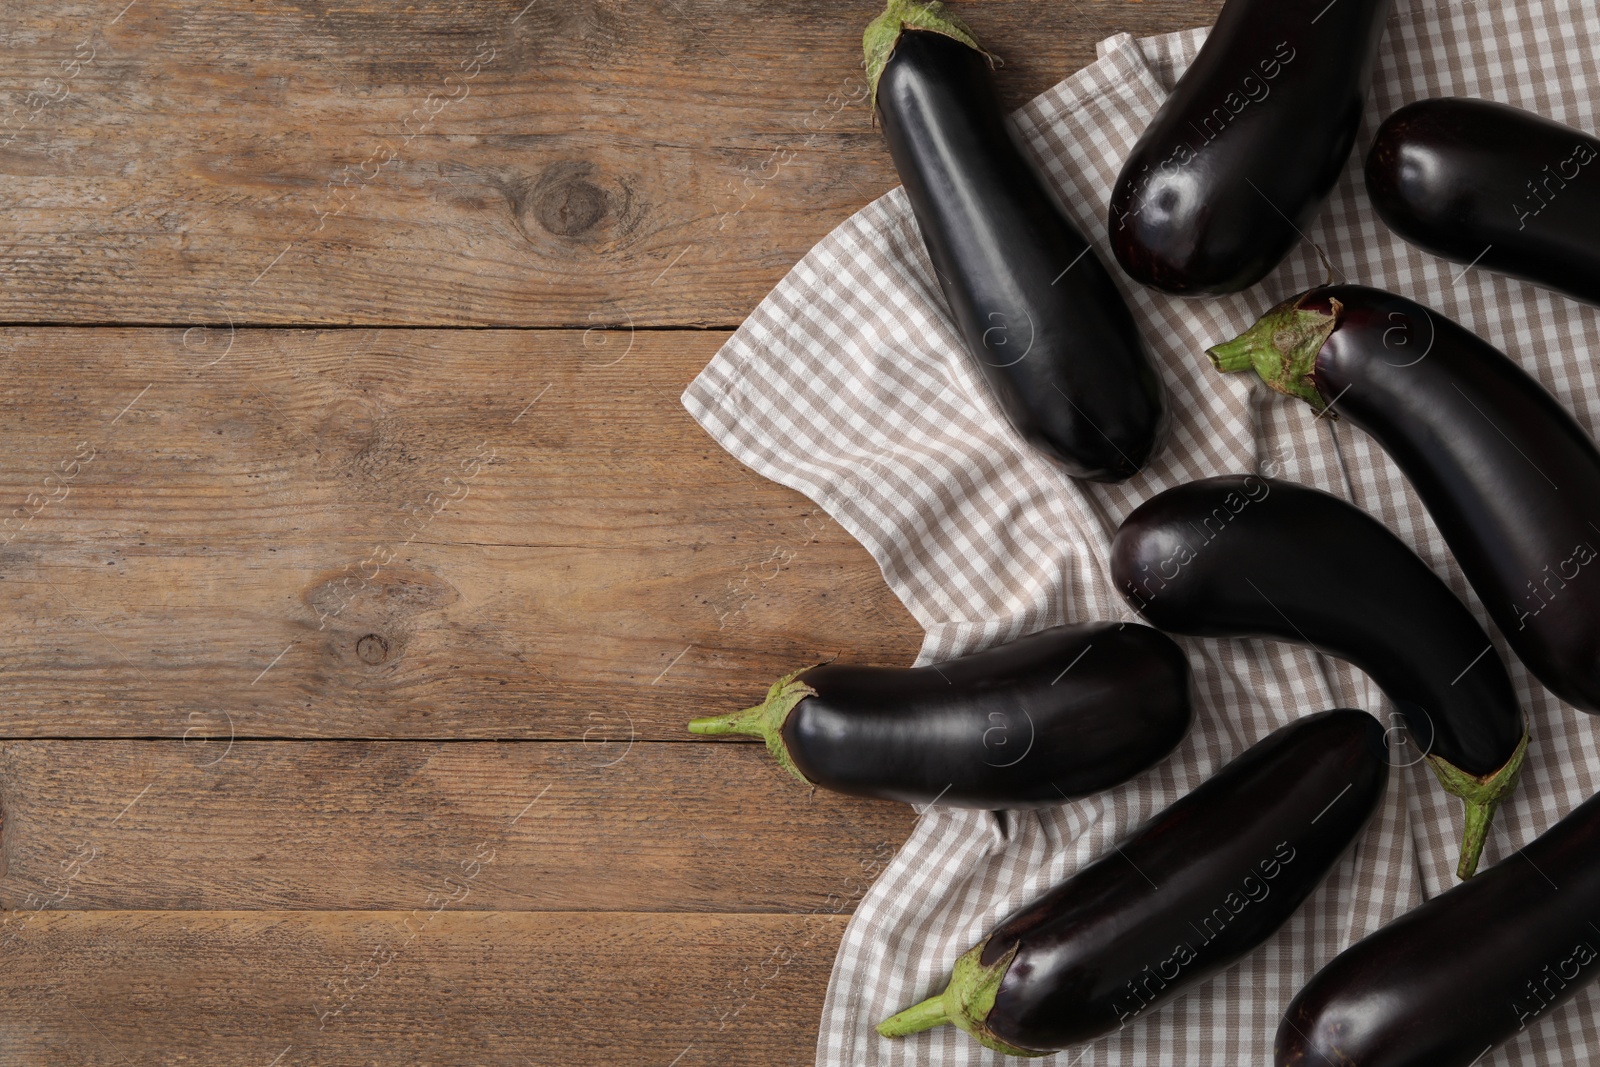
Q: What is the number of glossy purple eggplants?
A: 8